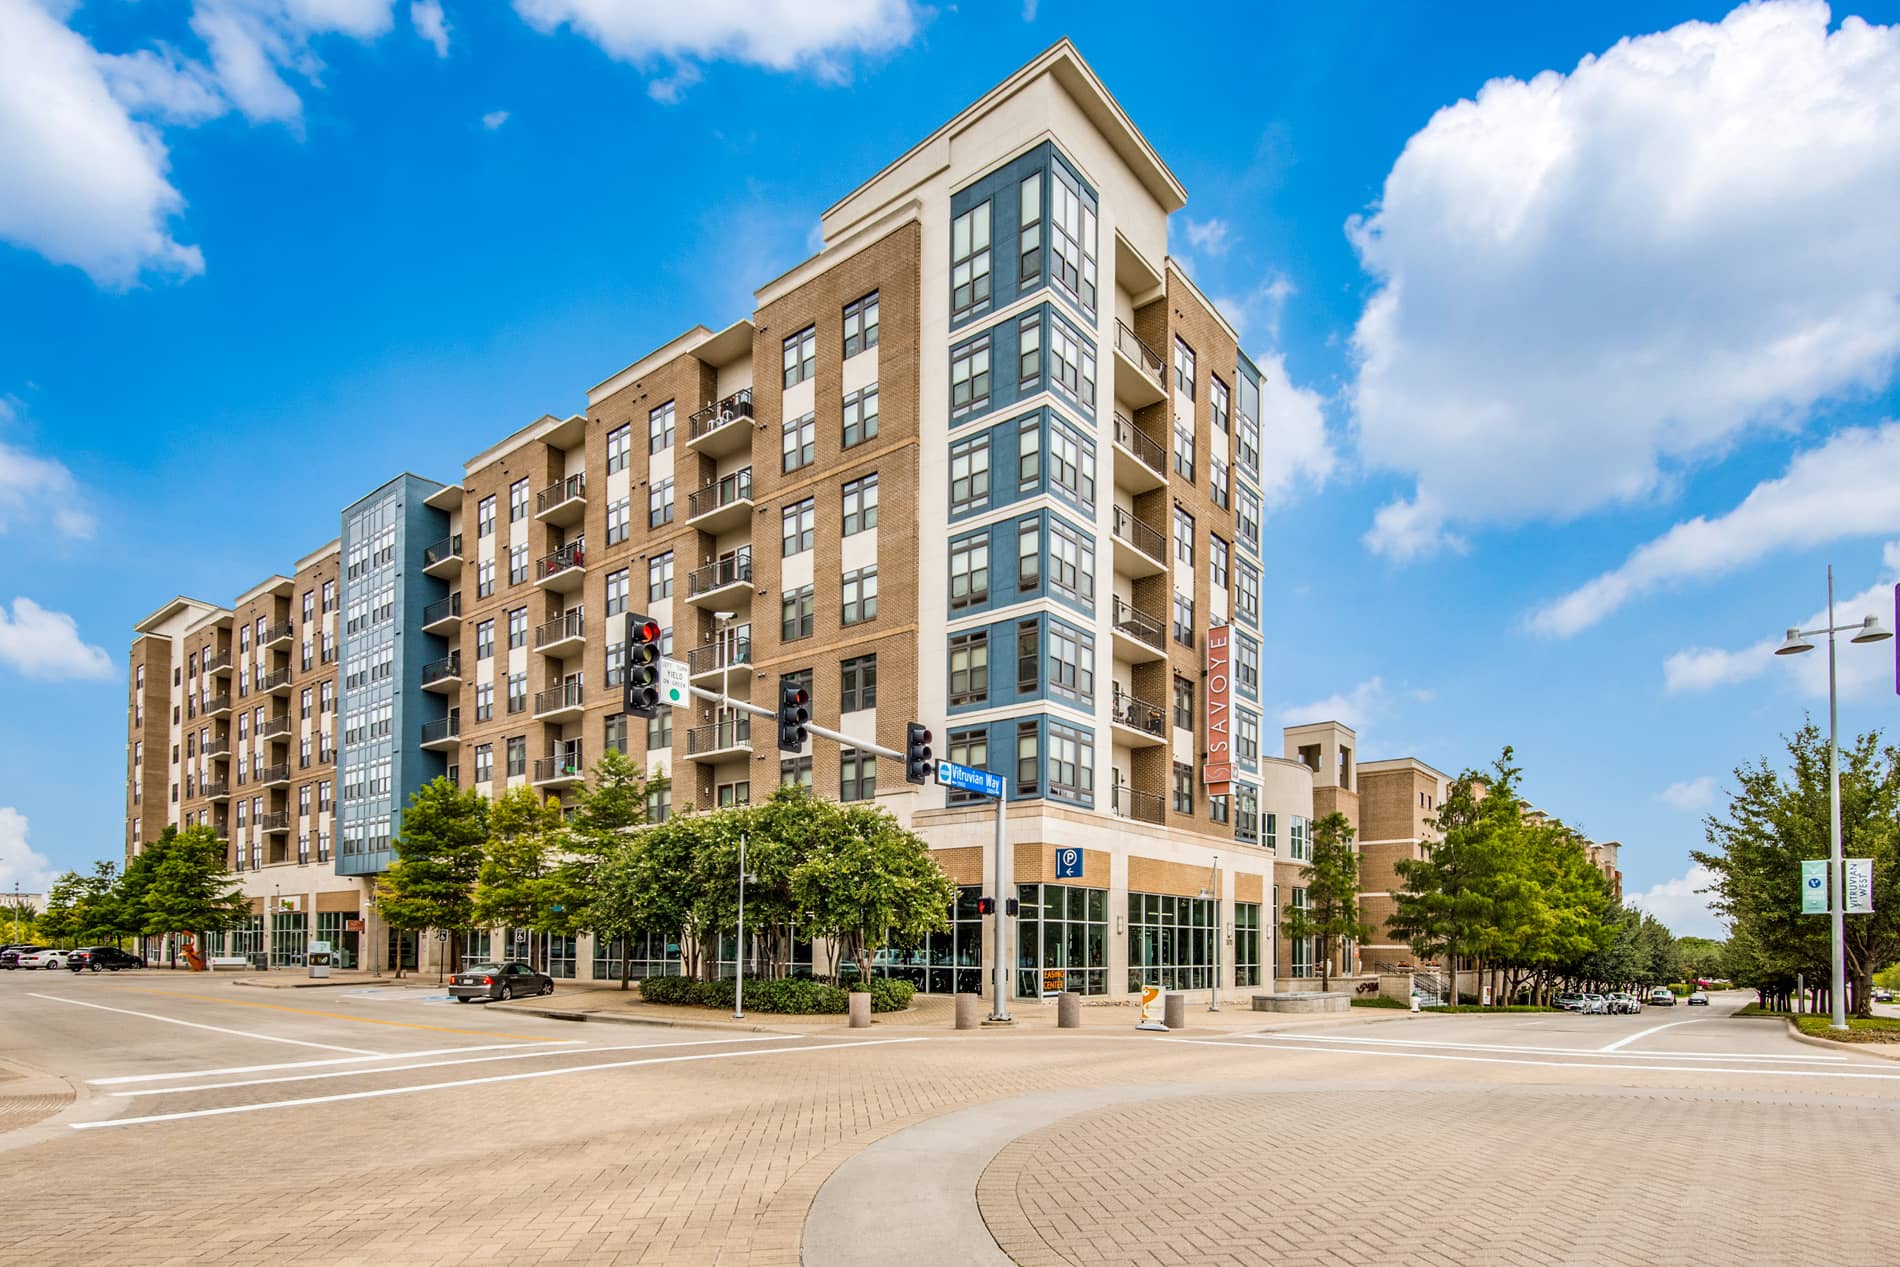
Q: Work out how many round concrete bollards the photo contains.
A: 4